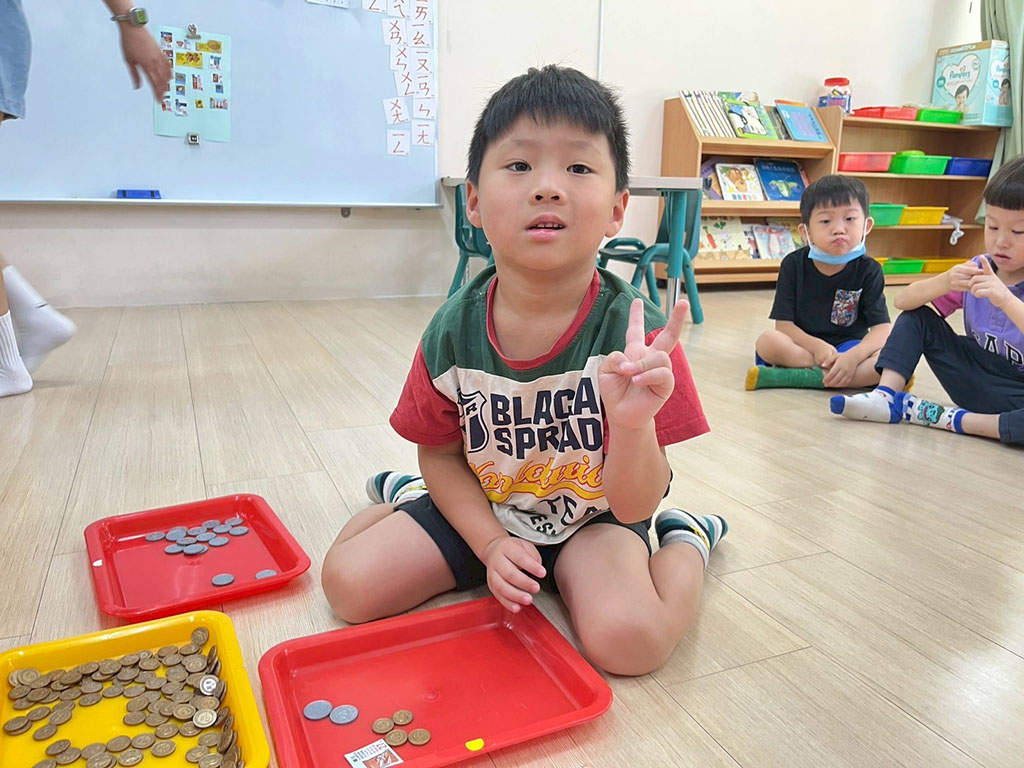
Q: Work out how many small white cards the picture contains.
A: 13